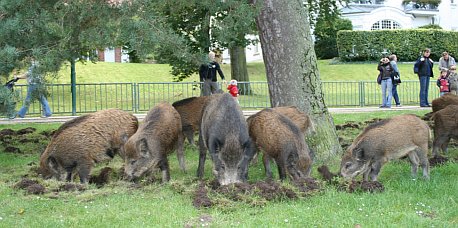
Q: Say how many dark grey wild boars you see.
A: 1